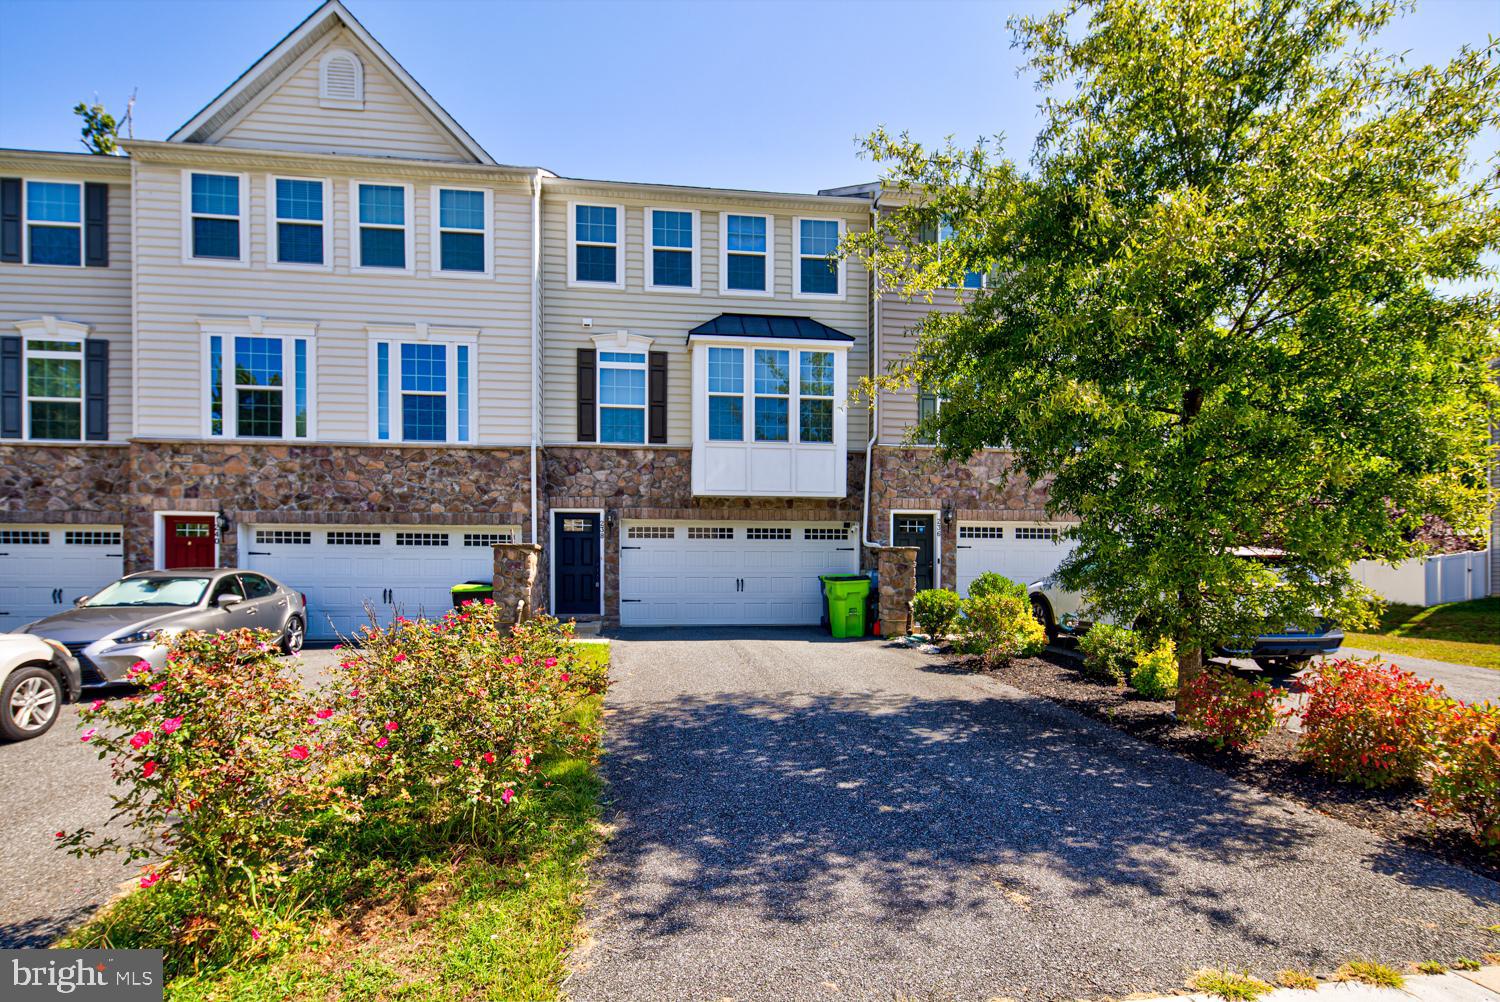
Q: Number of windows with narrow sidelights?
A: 2